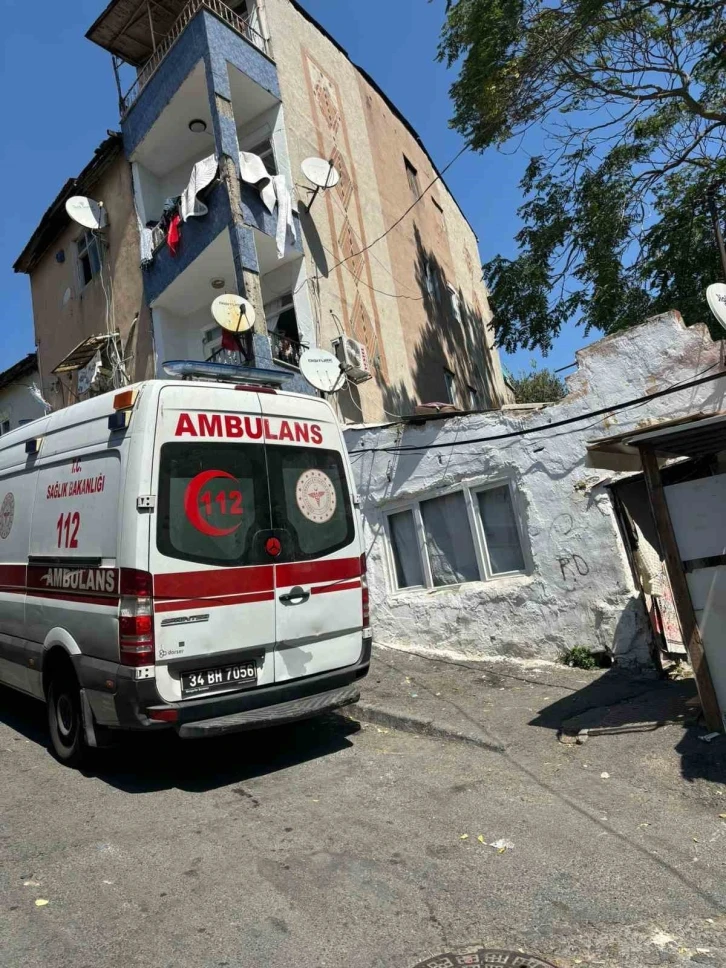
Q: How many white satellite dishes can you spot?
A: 5